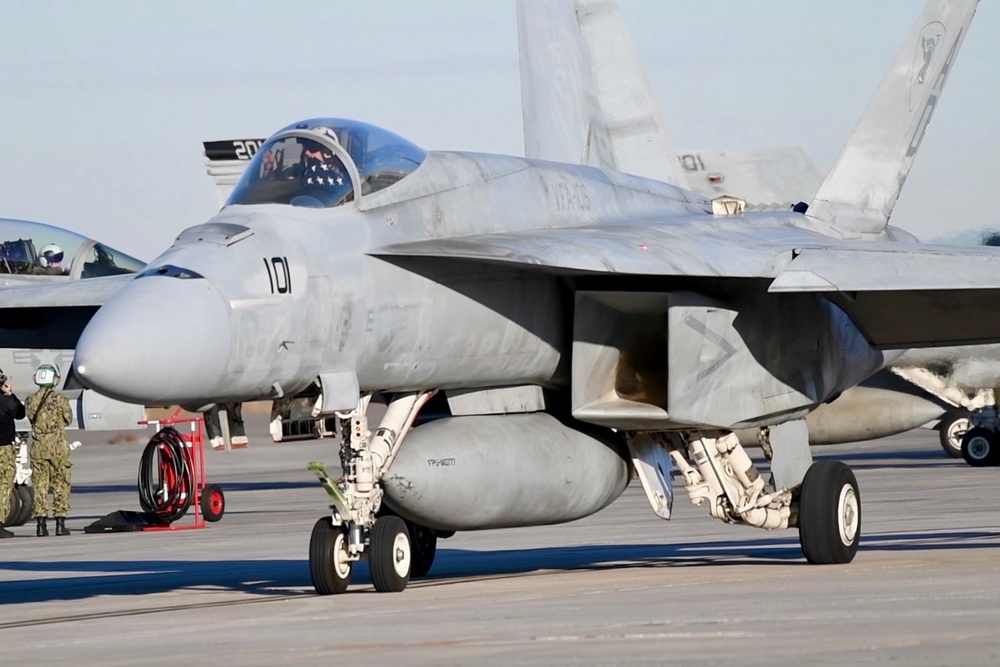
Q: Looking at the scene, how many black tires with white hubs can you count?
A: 5